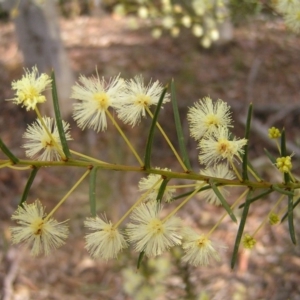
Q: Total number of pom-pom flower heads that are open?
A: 12